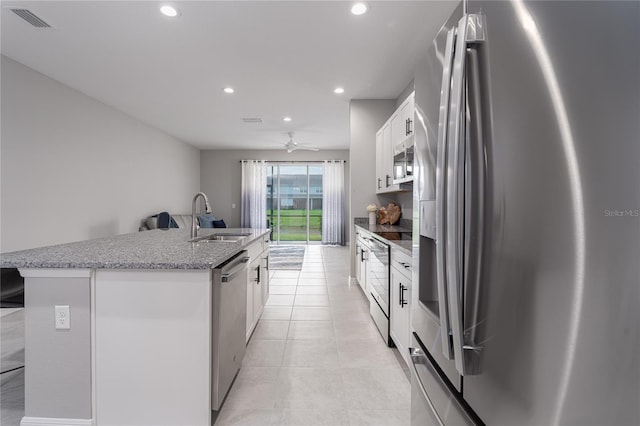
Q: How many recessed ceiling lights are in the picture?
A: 5